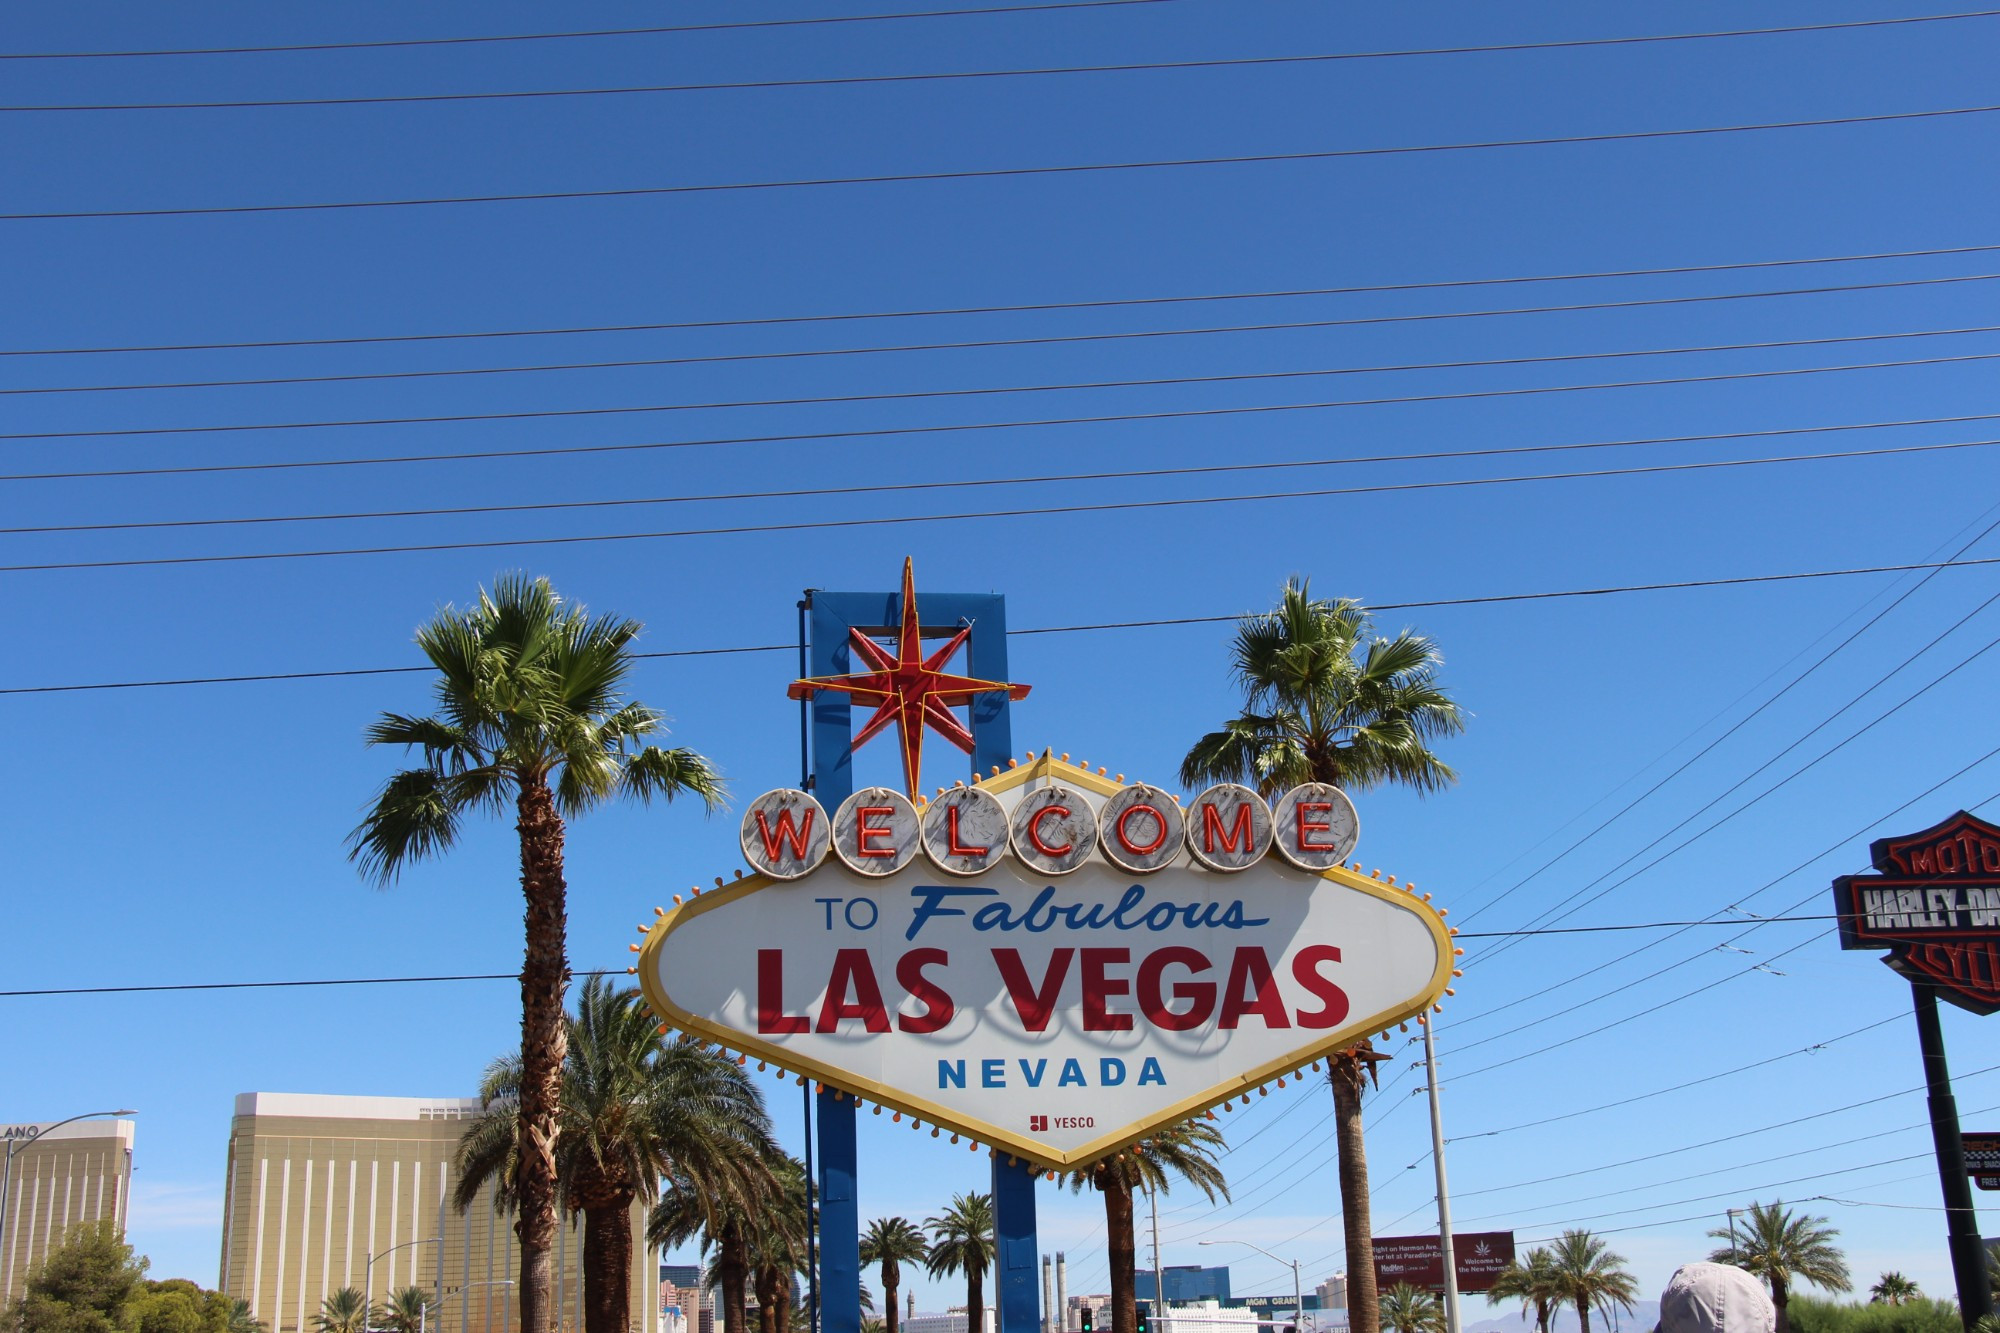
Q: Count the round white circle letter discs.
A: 7